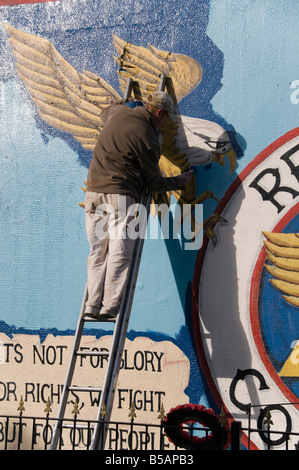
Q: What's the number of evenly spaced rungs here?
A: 4